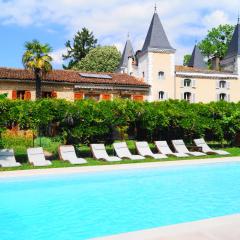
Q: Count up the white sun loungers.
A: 9